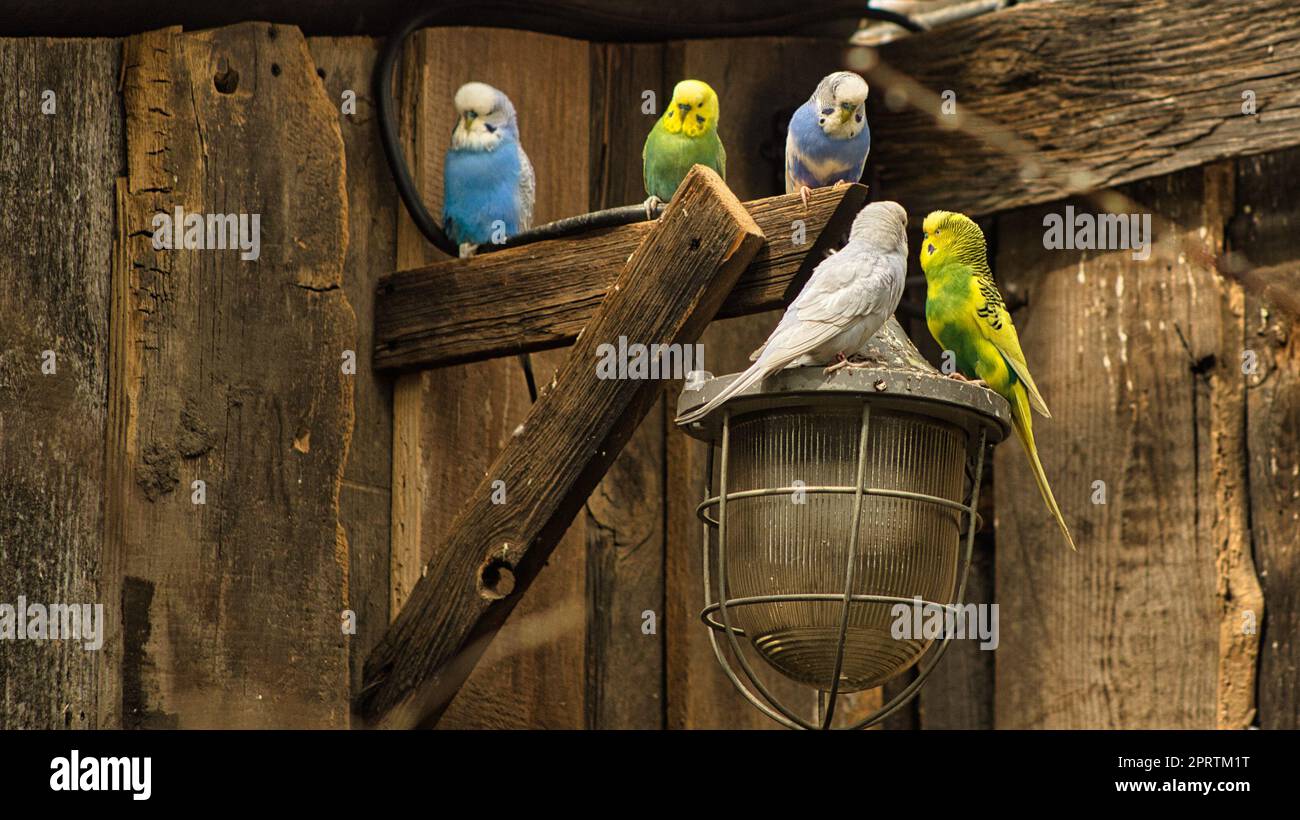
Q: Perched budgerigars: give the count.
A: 5